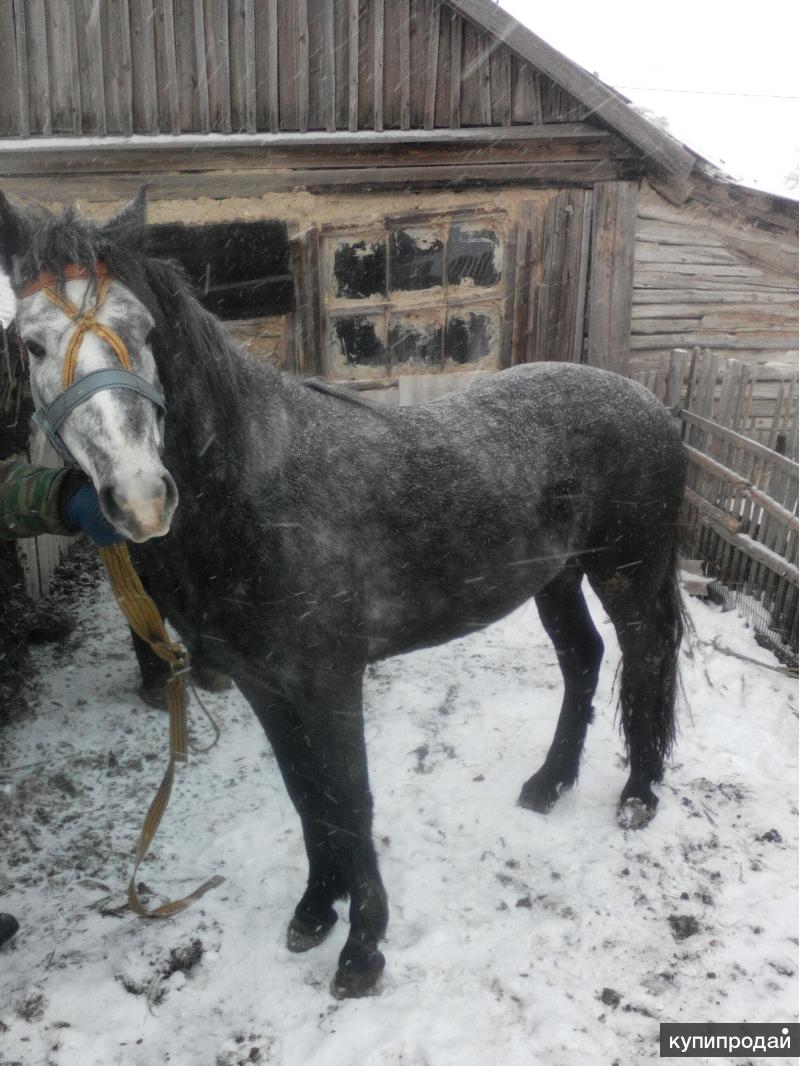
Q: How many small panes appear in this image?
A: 6